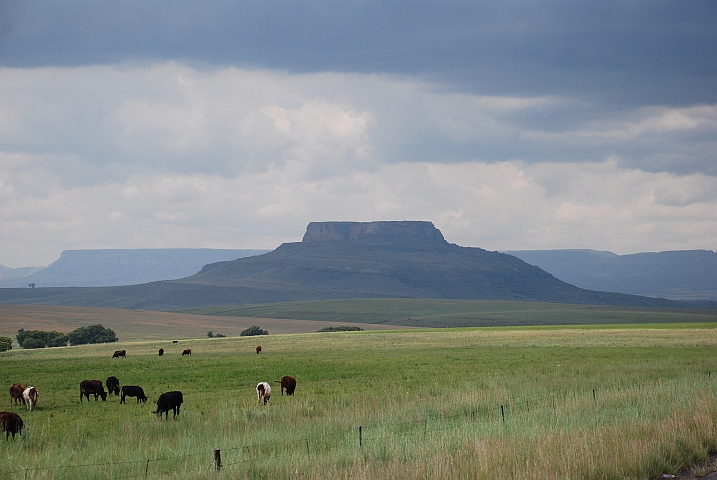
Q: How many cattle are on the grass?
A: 14